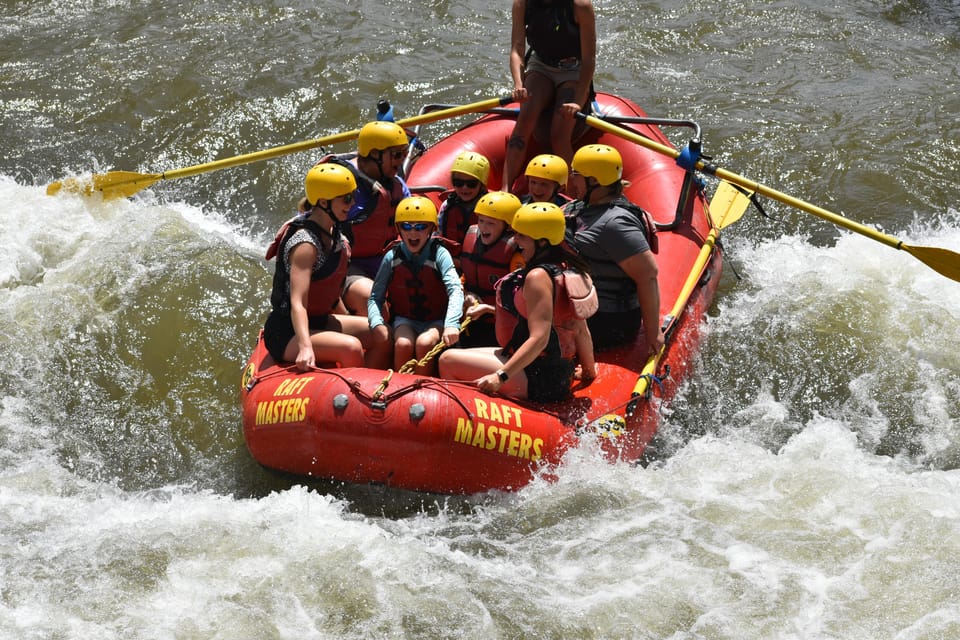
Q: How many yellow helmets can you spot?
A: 8